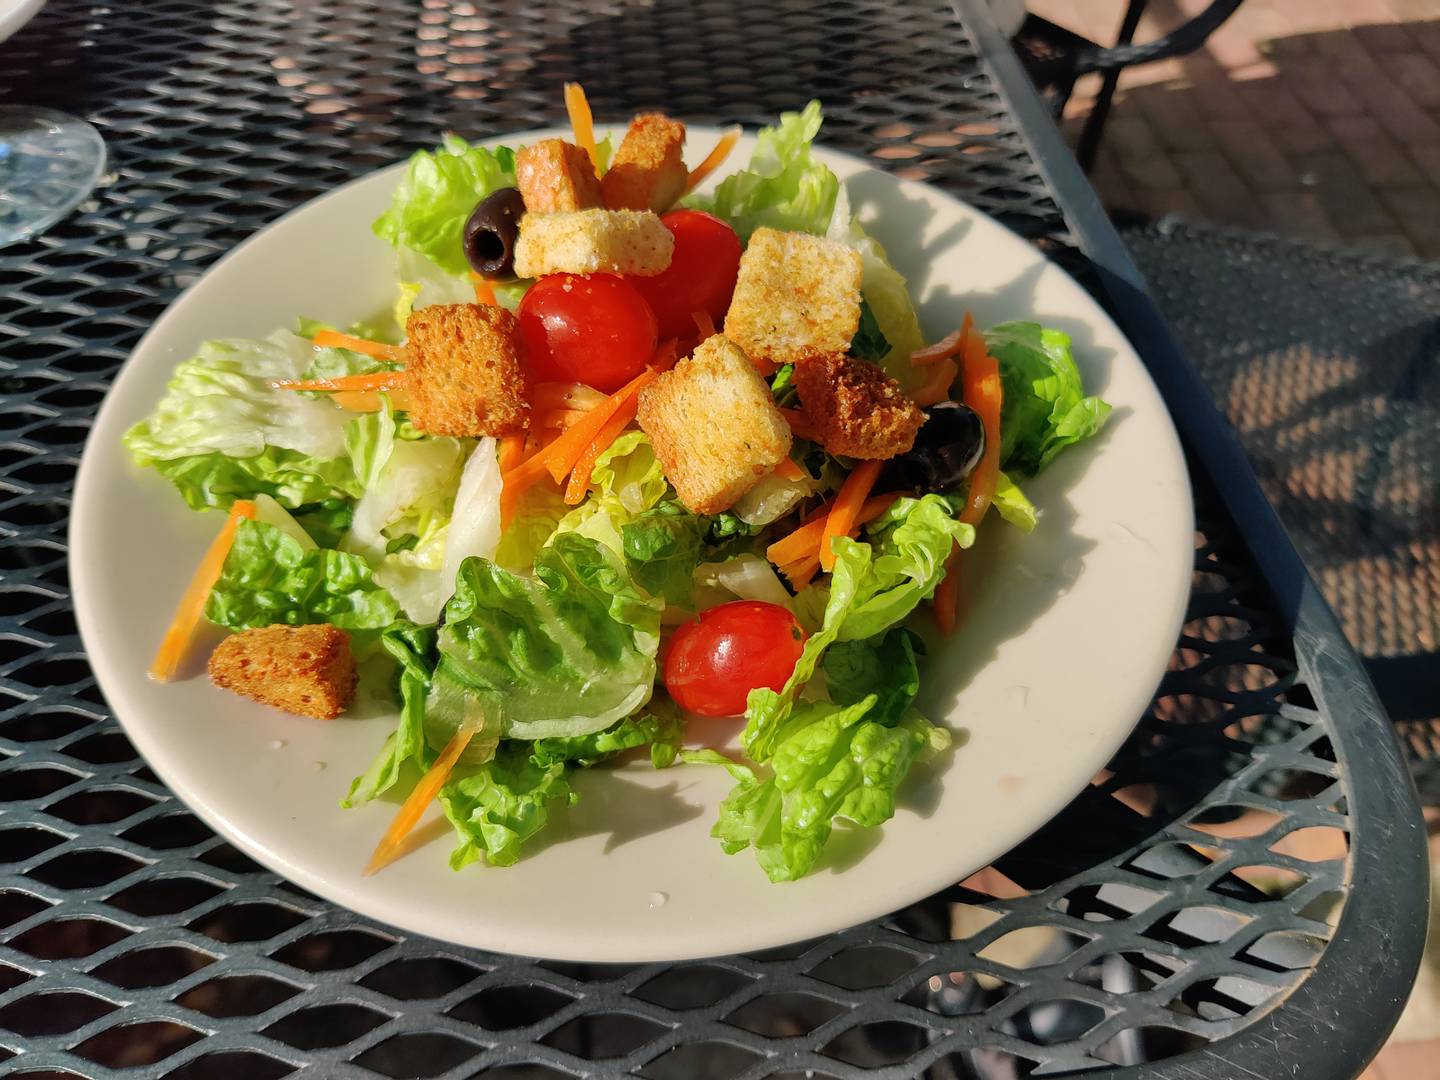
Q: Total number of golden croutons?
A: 8